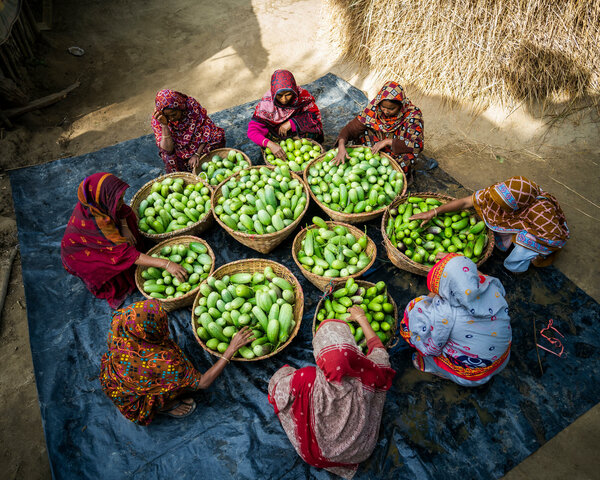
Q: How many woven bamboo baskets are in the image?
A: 10